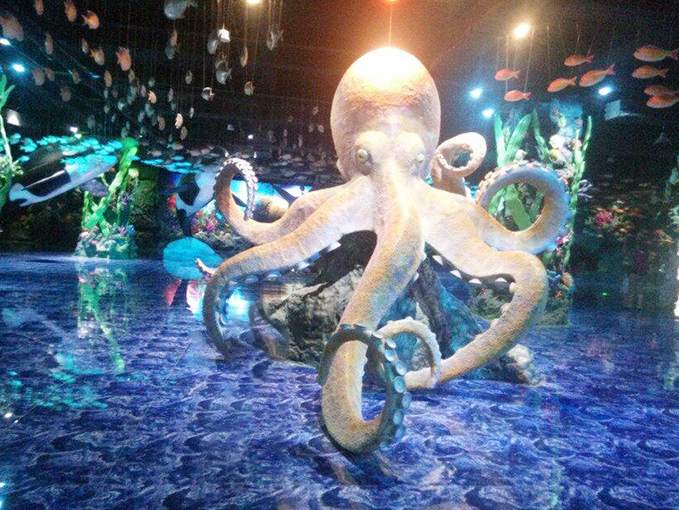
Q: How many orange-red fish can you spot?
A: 9